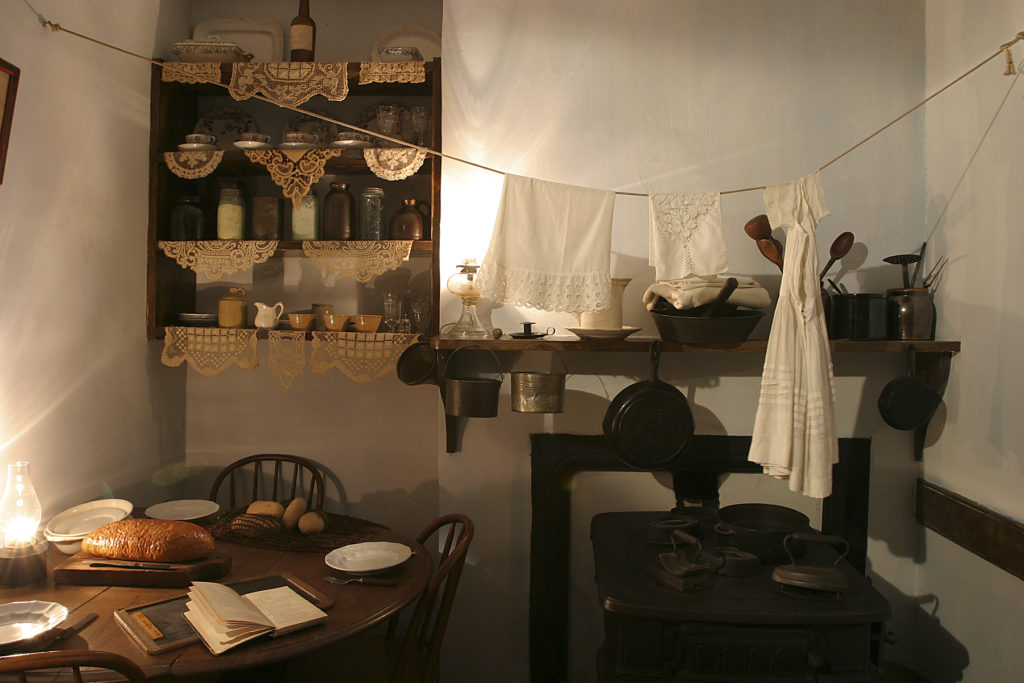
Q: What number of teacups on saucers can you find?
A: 4